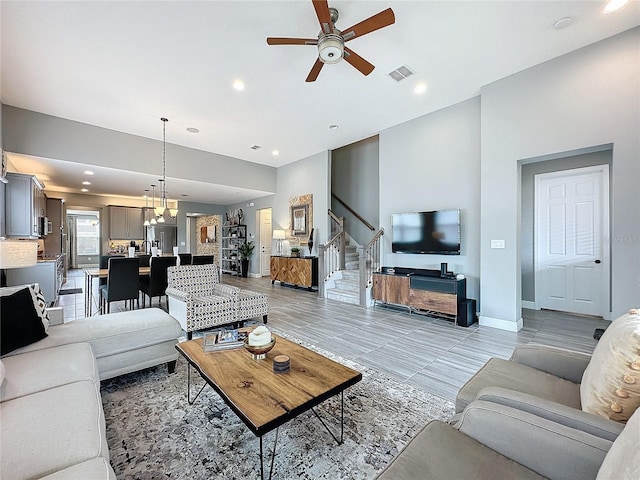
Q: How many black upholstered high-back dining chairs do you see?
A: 6